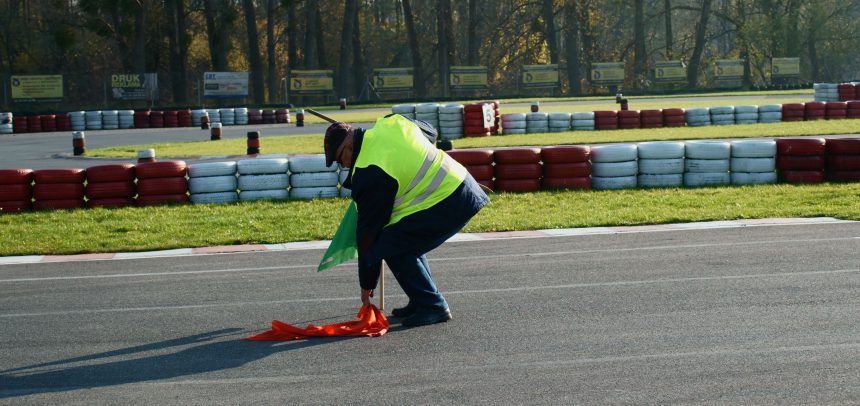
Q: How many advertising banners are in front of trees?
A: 11